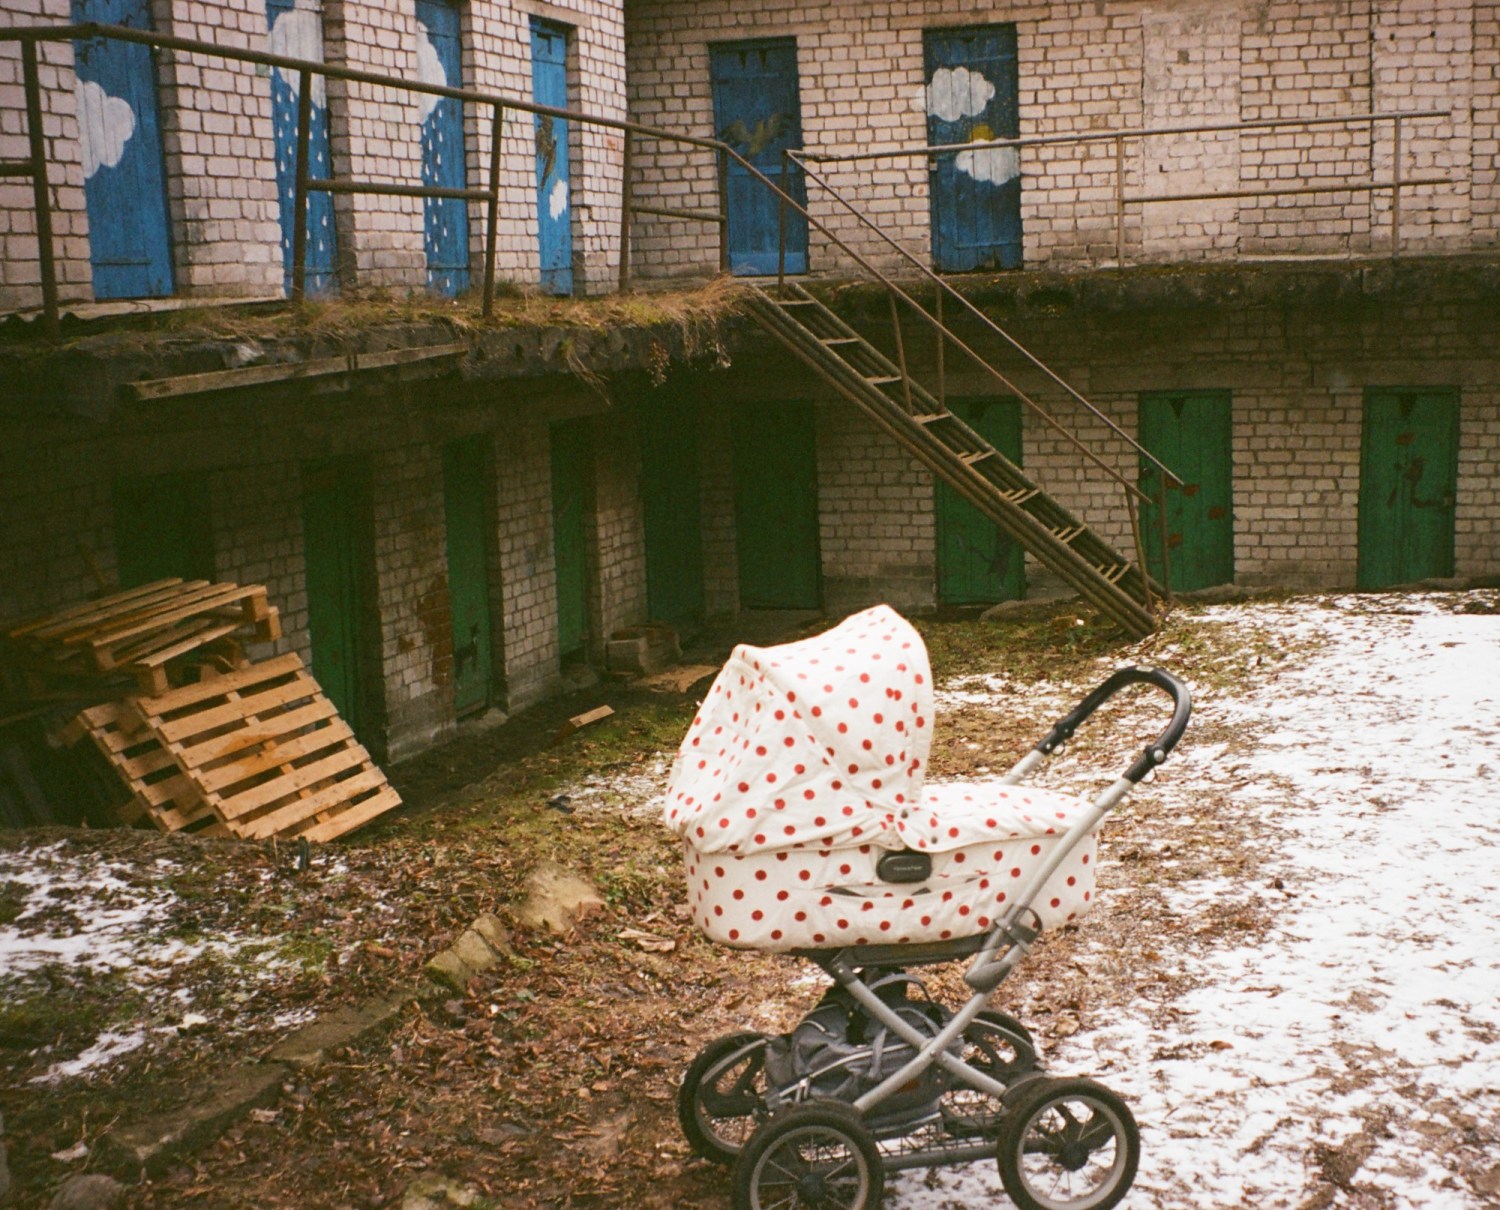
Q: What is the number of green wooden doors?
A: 9